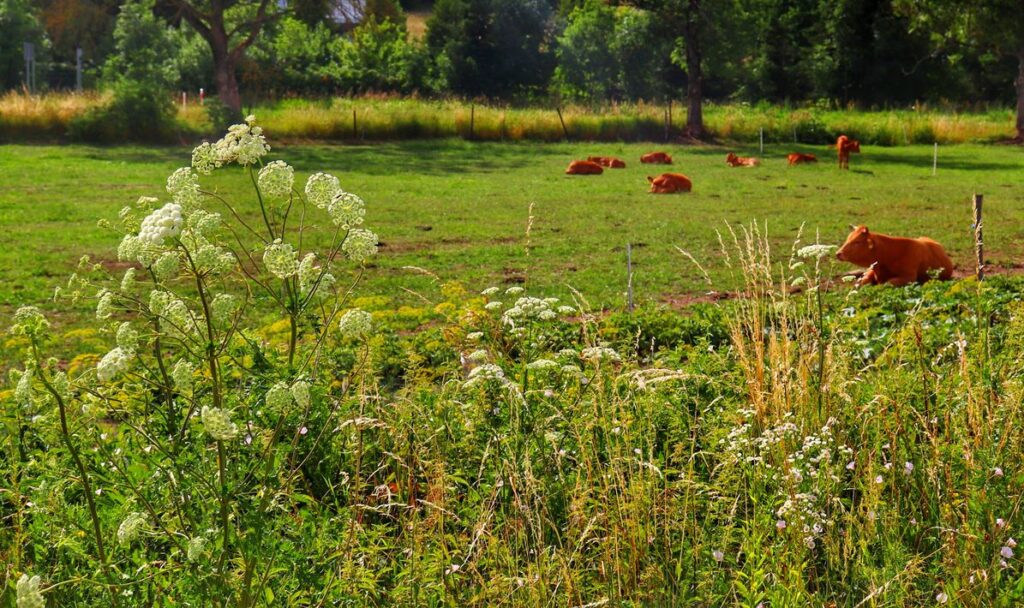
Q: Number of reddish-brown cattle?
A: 8